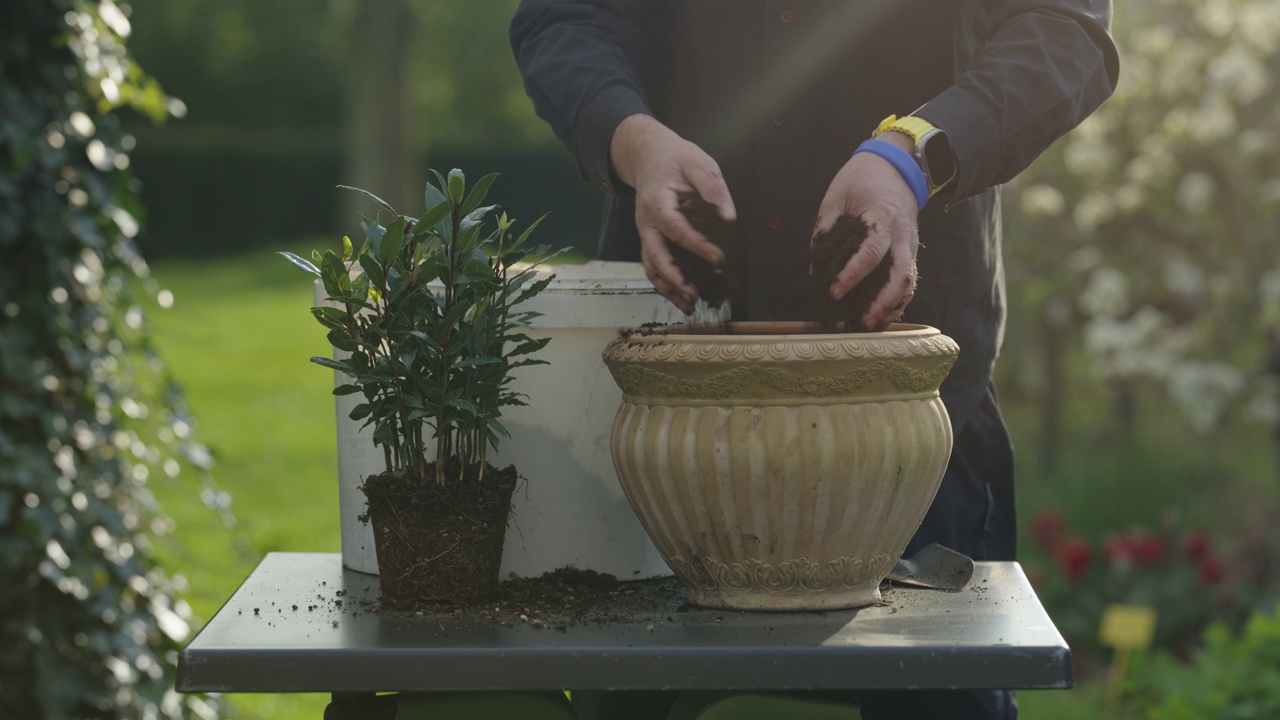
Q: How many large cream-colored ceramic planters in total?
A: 1